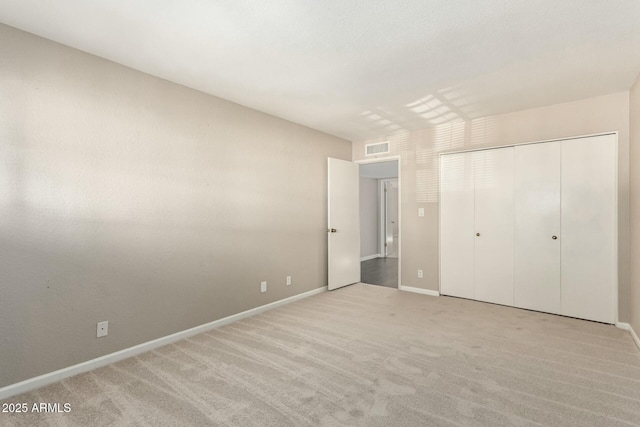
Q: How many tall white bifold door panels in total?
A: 4